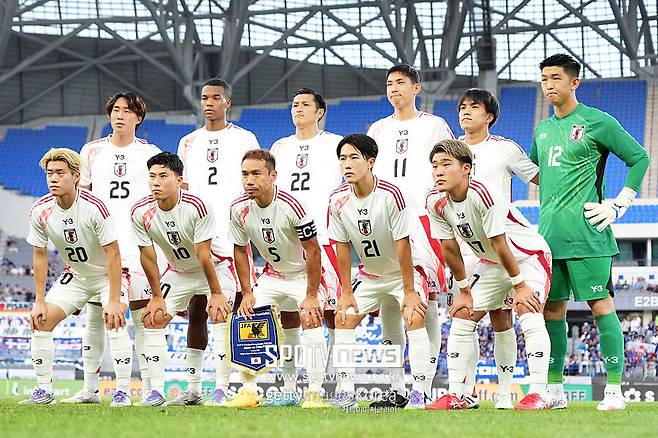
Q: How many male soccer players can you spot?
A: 11